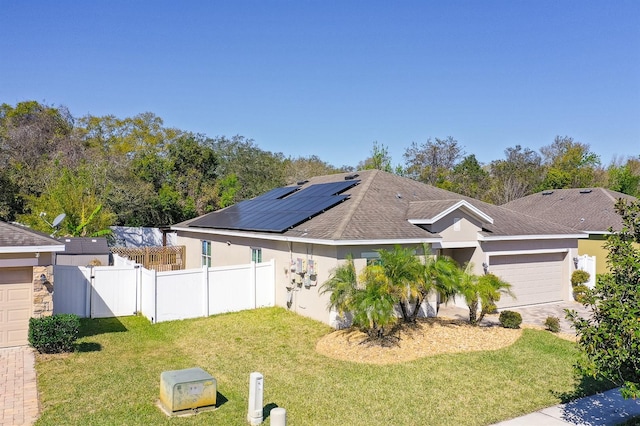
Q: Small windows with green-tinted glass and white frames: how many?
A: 2